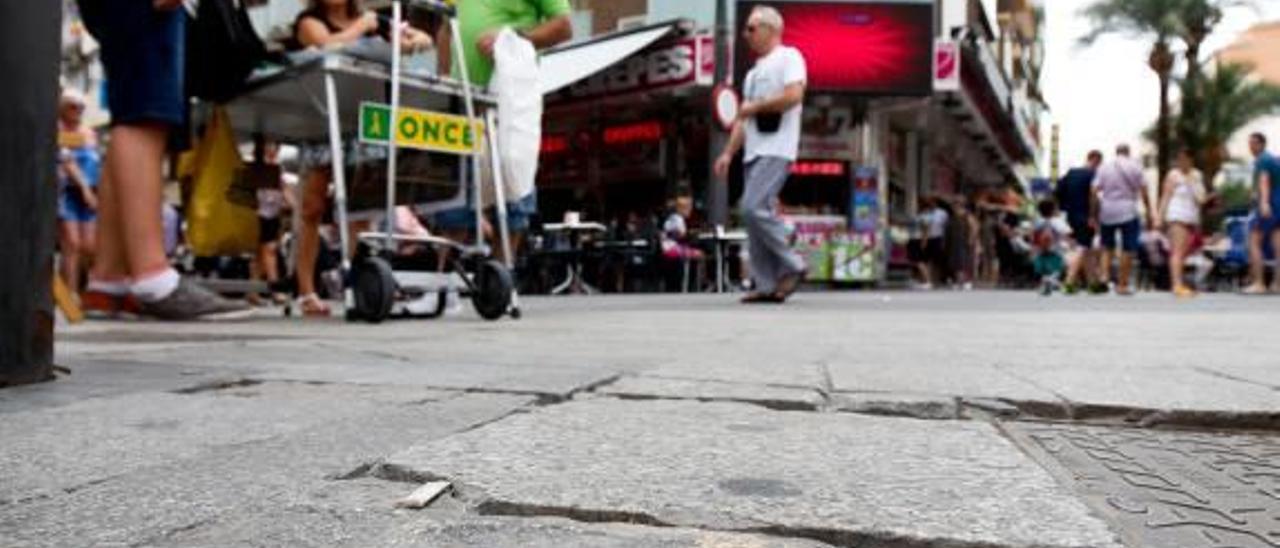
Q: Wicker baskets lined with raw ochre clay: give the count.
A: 0